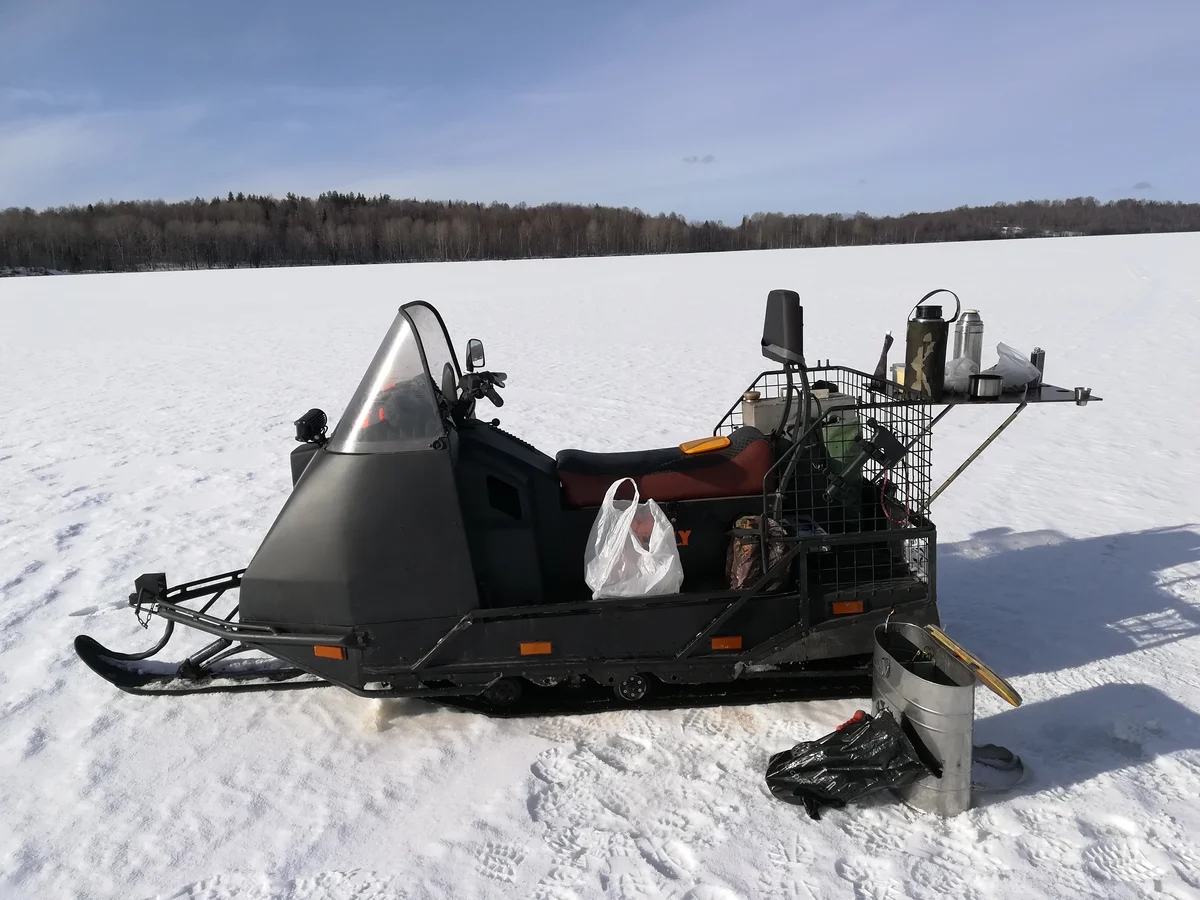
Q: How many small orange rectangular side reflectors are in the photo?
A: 4